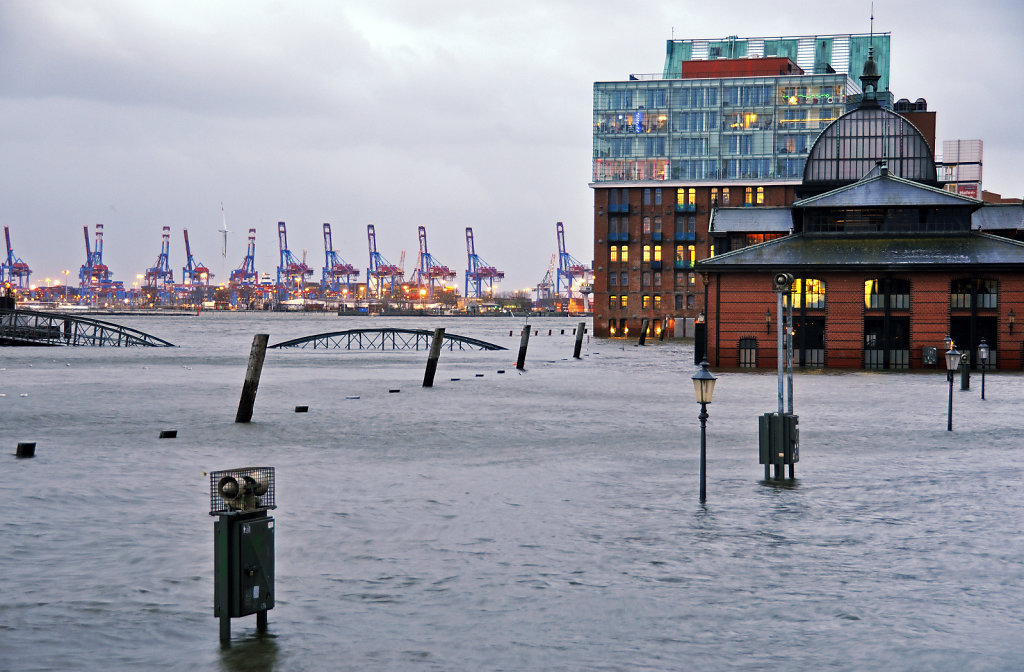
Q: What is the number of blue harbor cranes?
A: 12